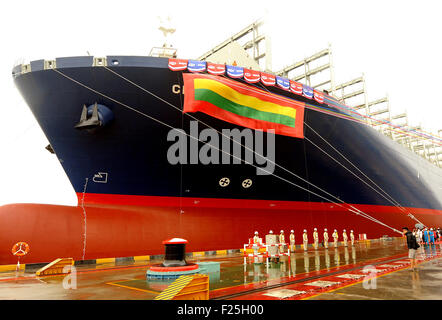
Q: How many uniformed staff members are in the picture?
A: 10